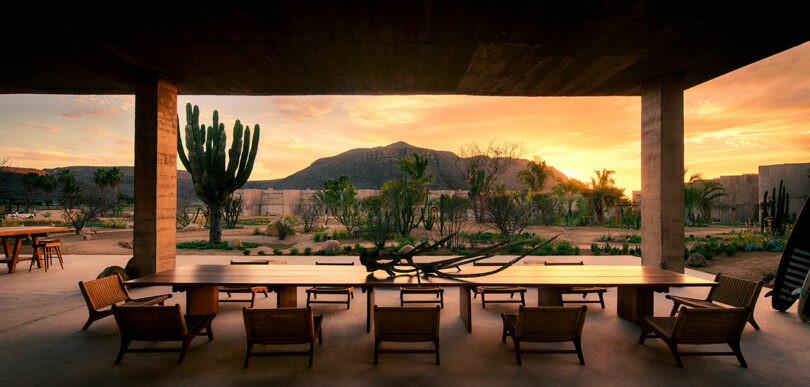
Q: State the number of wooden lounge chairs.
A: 12